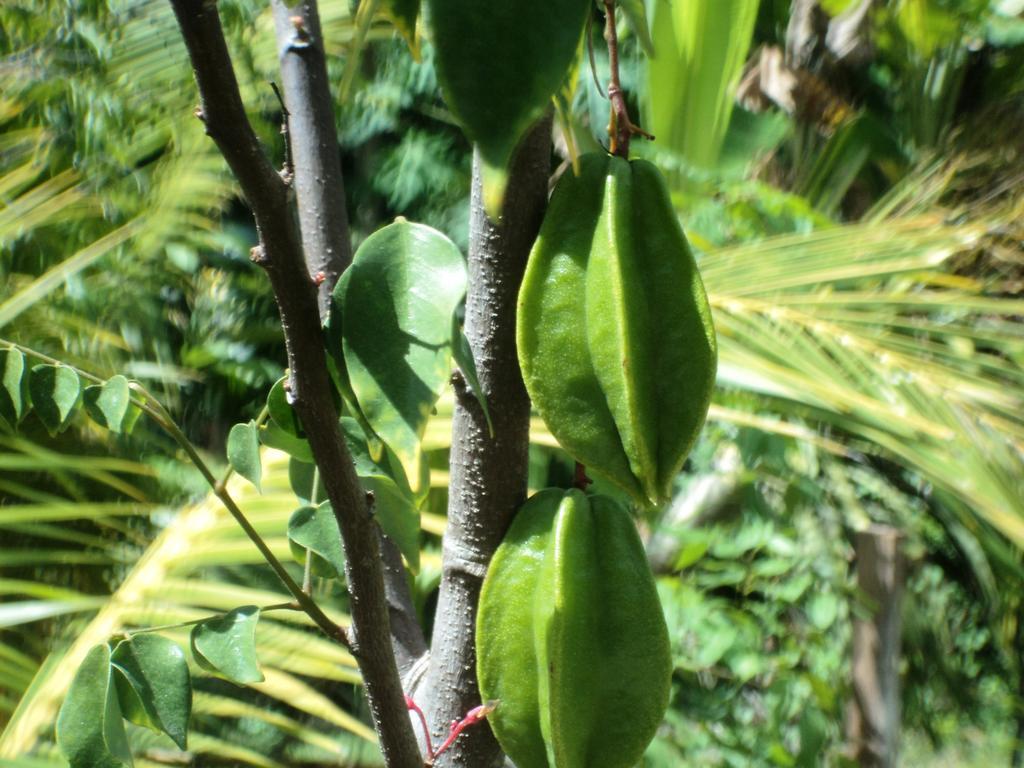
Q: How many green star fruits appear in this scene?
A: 2